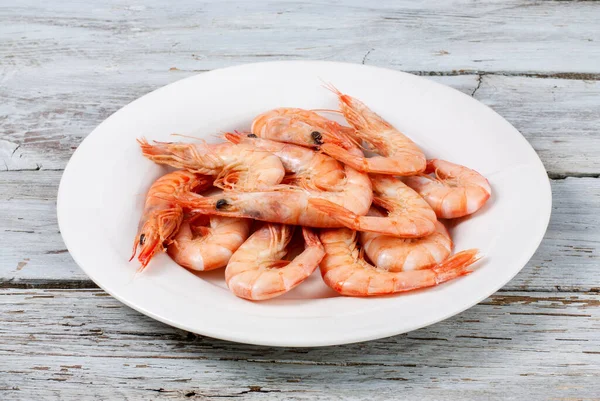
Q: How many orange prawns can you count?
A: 12